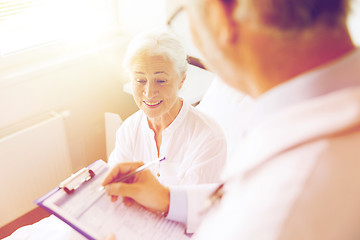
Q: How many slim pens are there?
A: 1